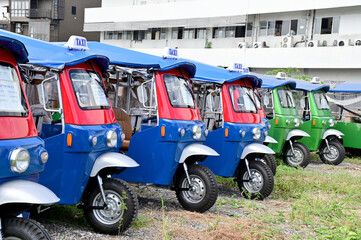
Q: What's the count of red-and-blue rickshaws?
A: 5